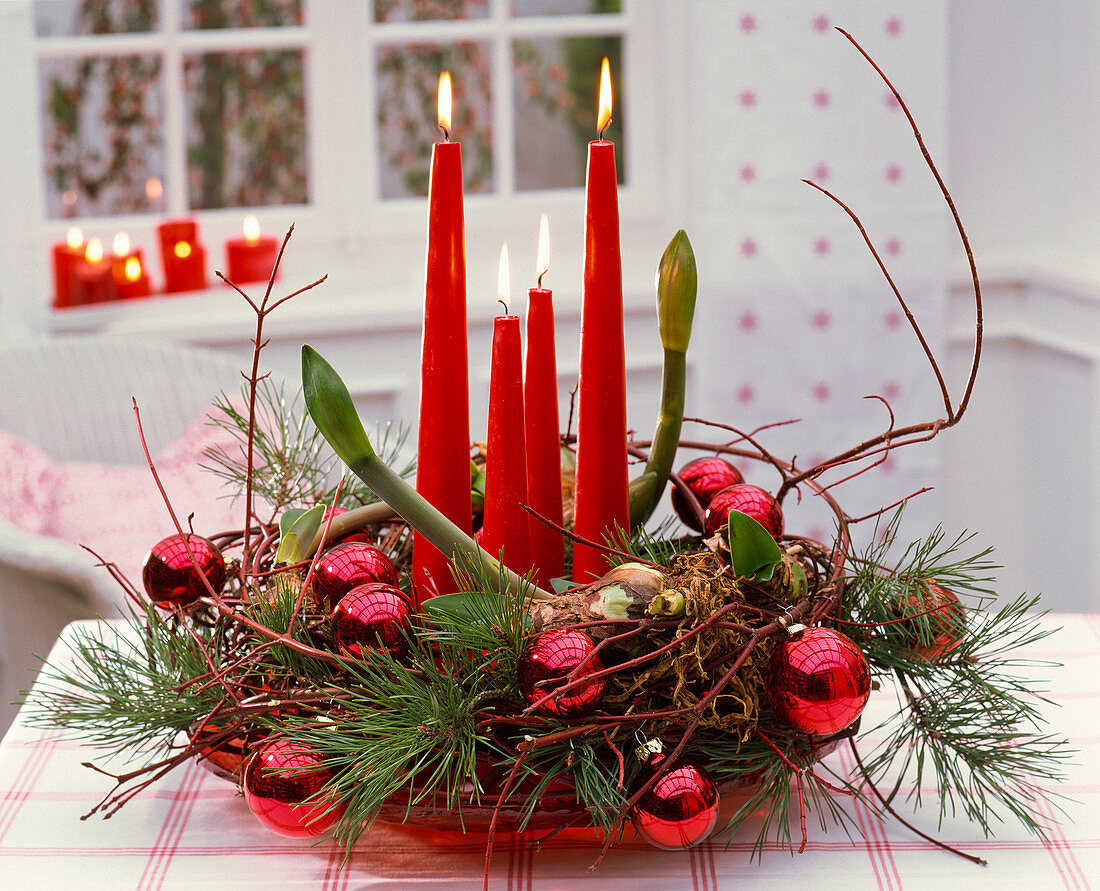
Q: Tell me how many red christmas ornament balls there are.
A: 11